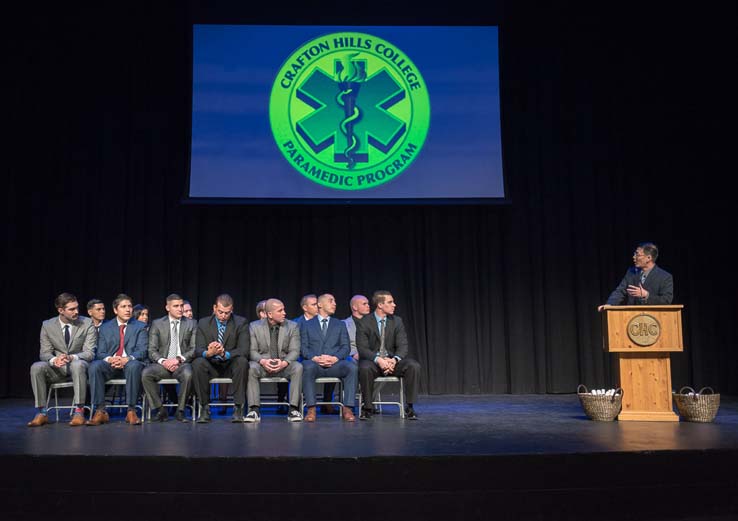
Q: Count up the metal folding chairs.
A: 7